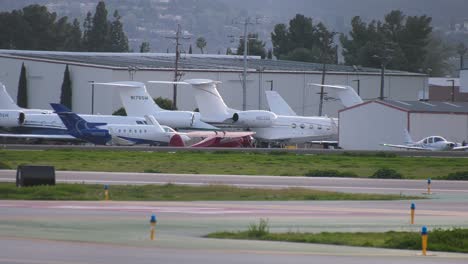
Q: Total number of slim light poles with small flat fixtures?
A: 4